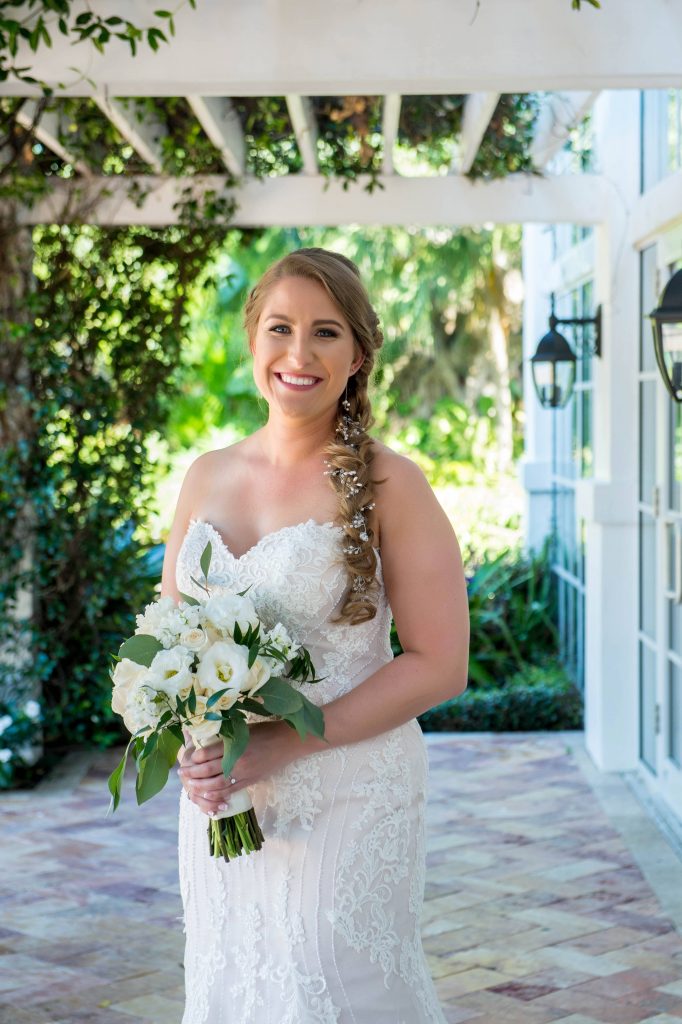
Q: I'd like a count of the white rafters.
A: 7